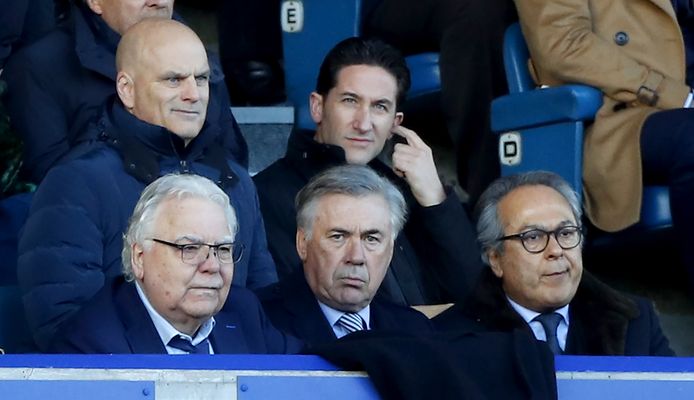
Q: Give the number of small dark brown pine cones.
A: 0